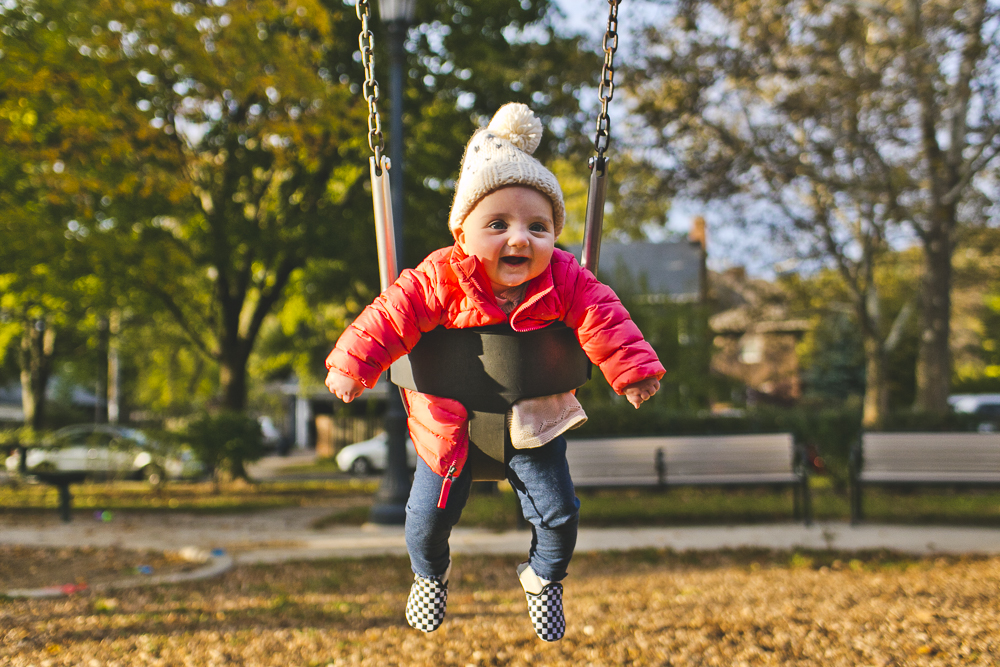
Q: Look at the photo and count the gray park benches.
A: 2